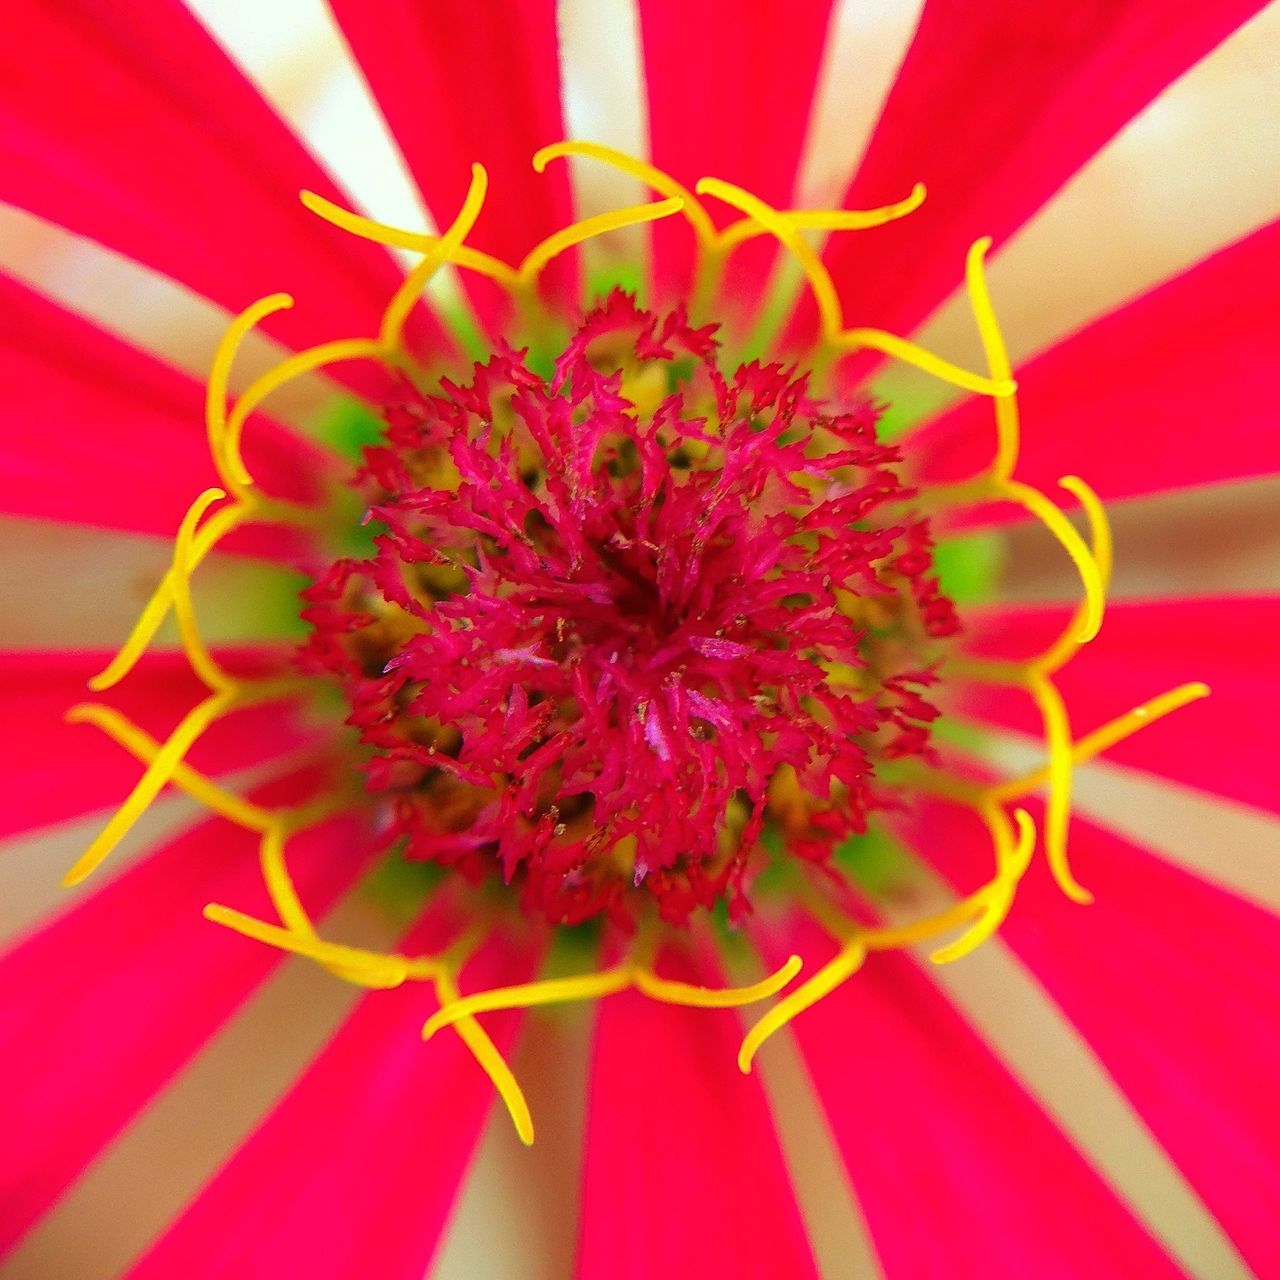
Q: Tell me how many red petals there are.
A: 13